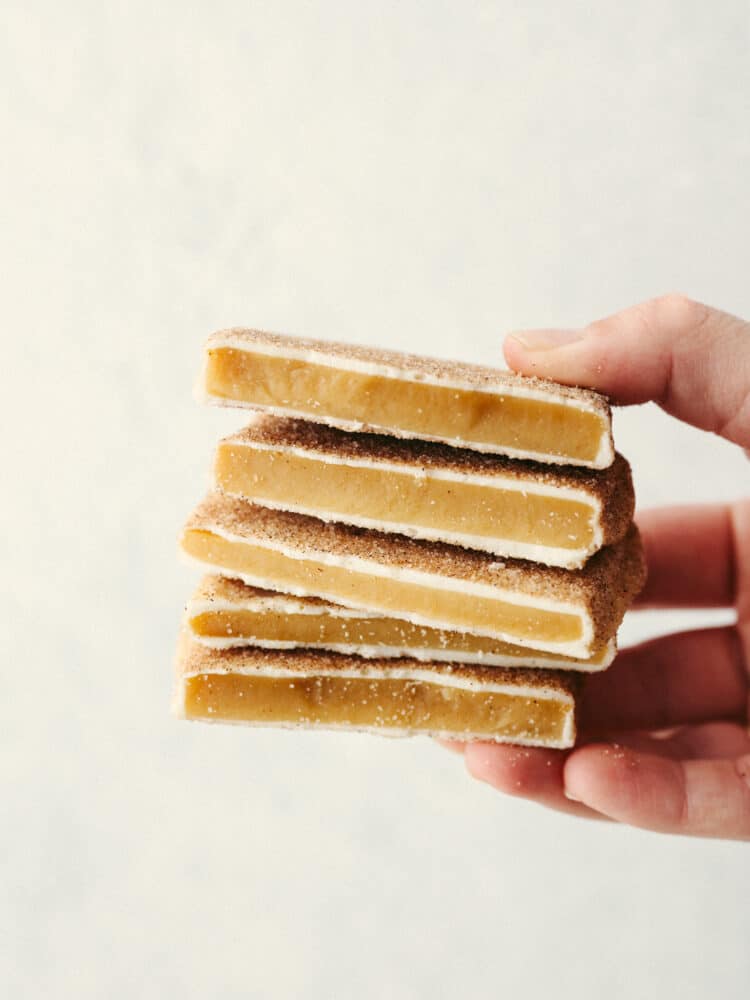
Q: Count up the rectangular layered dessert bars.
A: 5